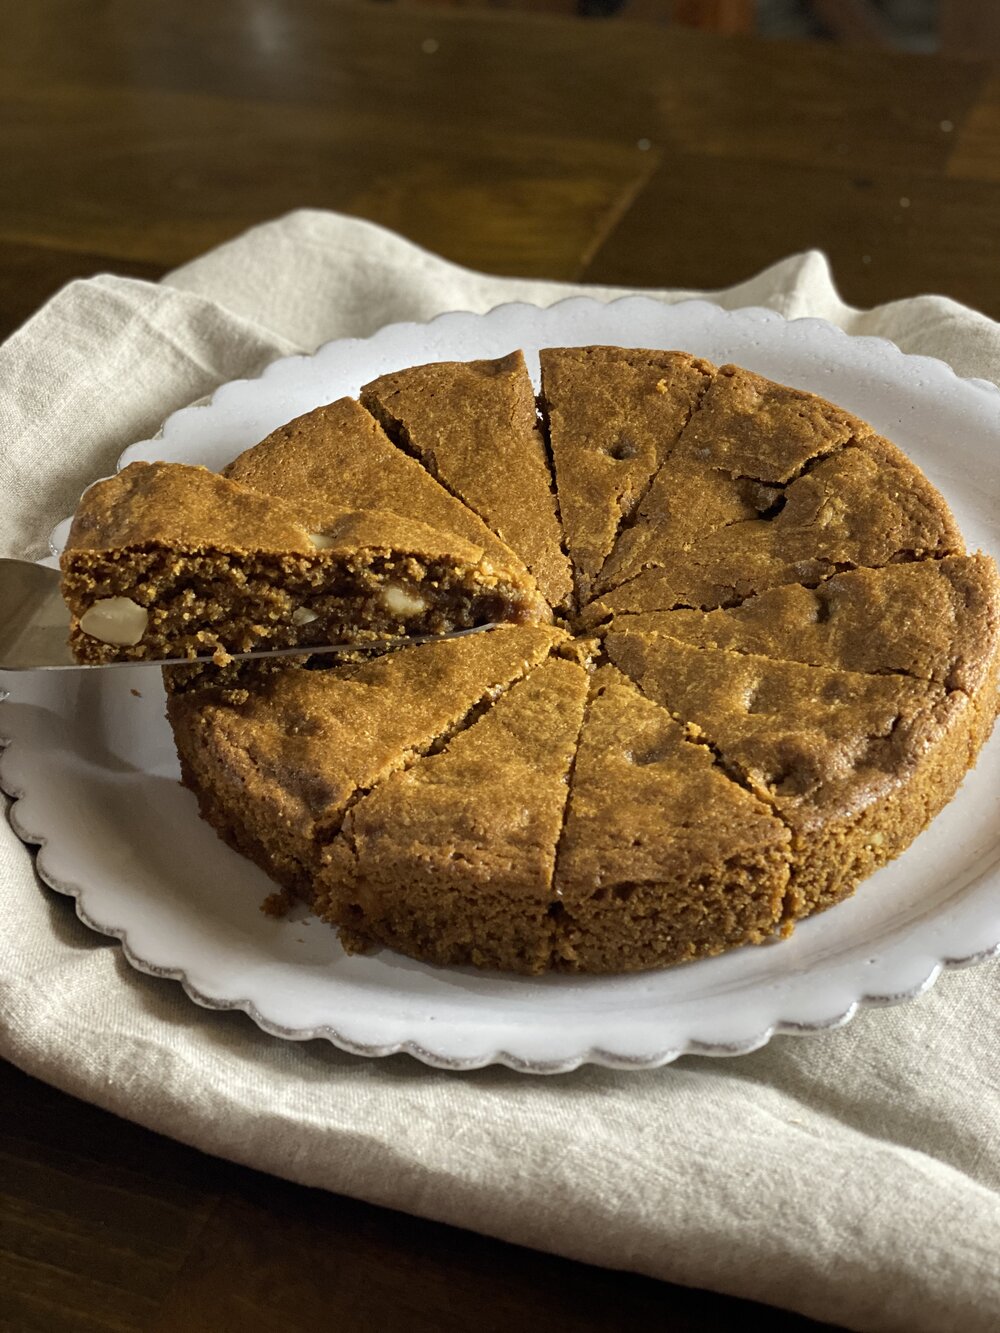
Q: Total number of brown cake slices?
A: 11